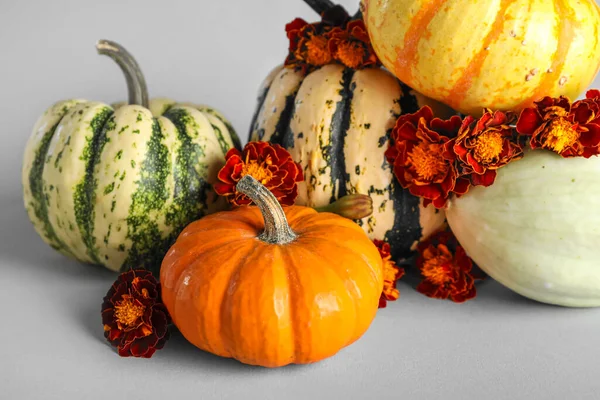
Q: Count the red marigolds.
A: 9